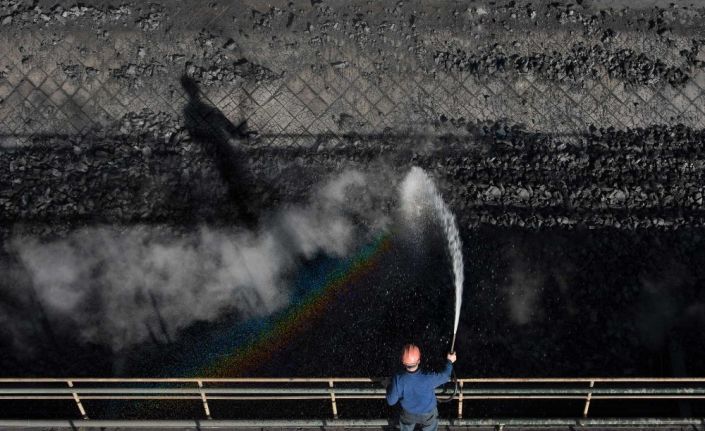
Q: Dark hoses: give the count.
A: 1